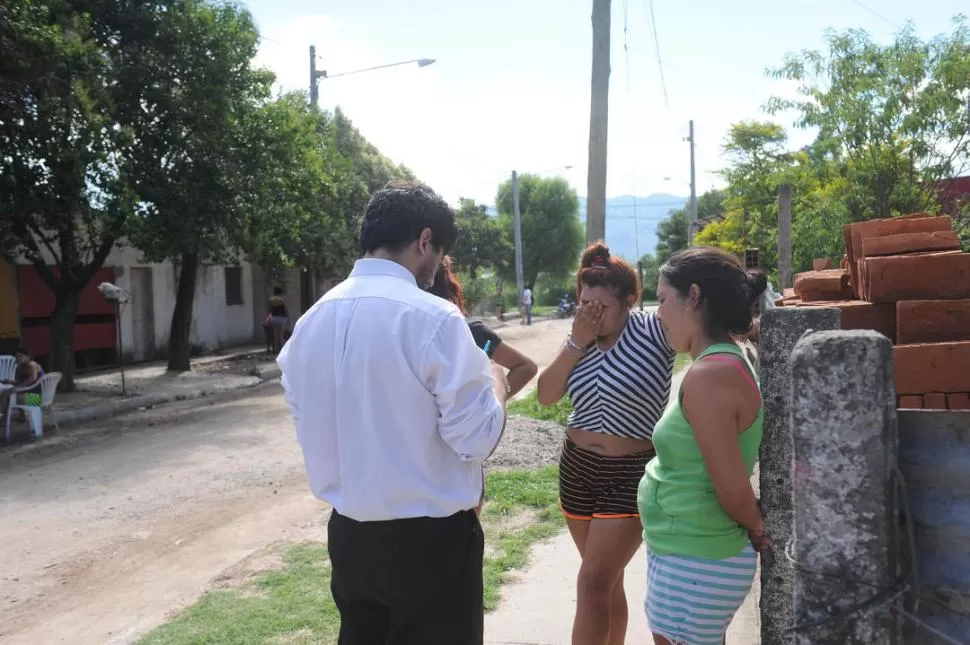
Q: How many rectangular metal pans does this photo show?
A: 0